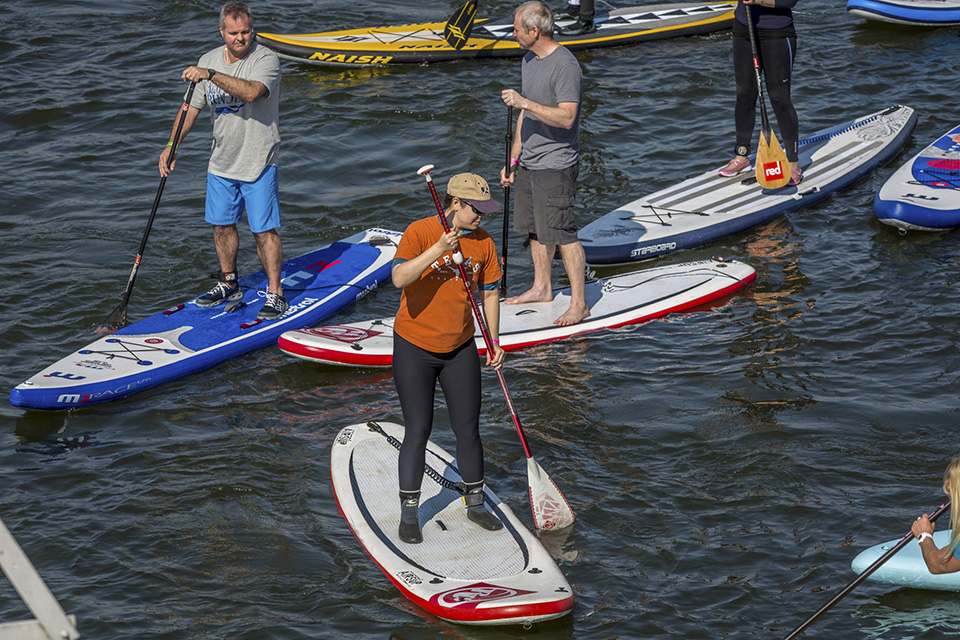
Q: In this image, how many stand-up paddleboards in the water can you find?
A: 8